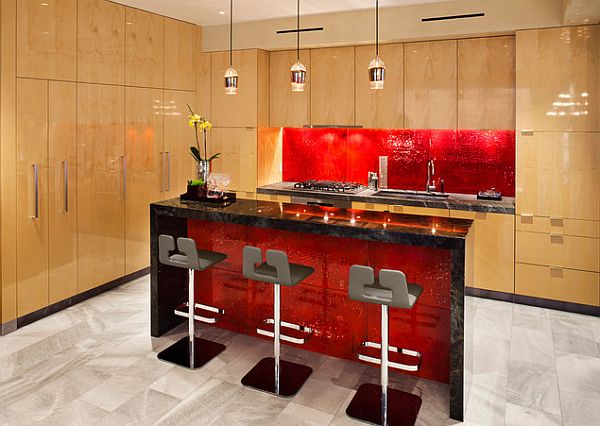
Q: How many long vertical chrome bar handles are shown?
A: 5